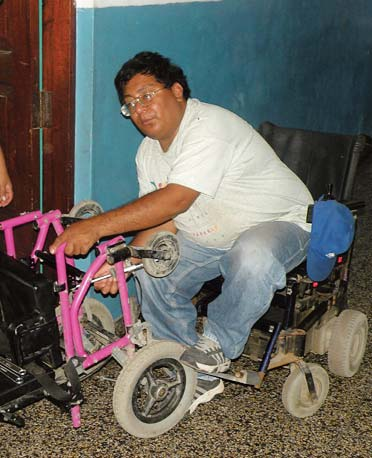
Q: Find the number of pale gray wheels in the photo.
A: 6